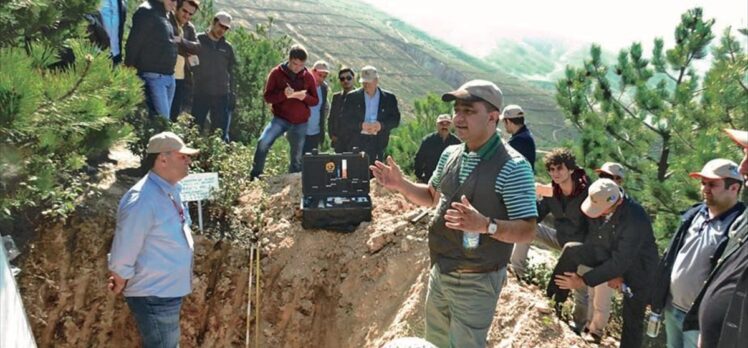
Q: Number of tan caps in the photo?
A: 11